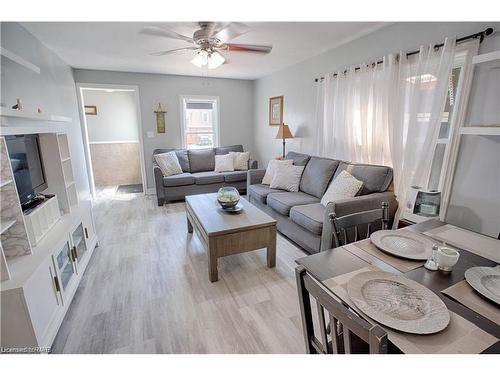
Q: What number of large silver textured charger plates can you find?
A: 3